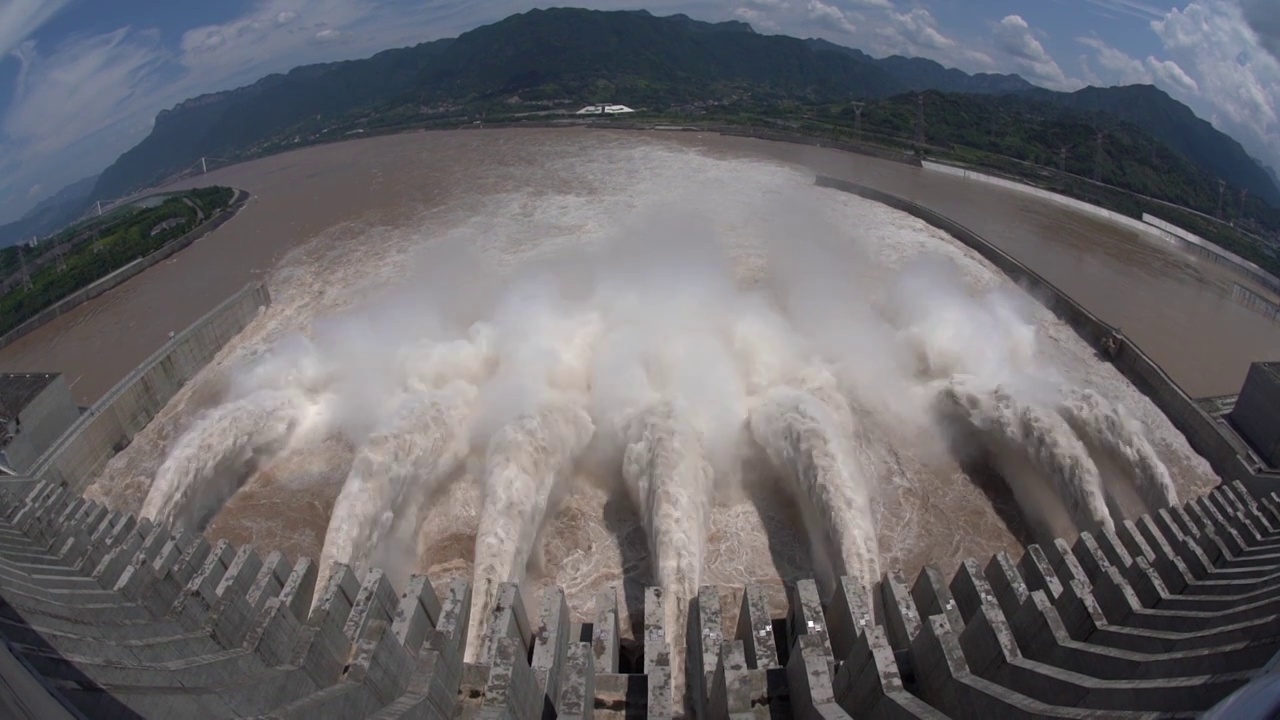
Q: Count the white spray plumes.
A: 7